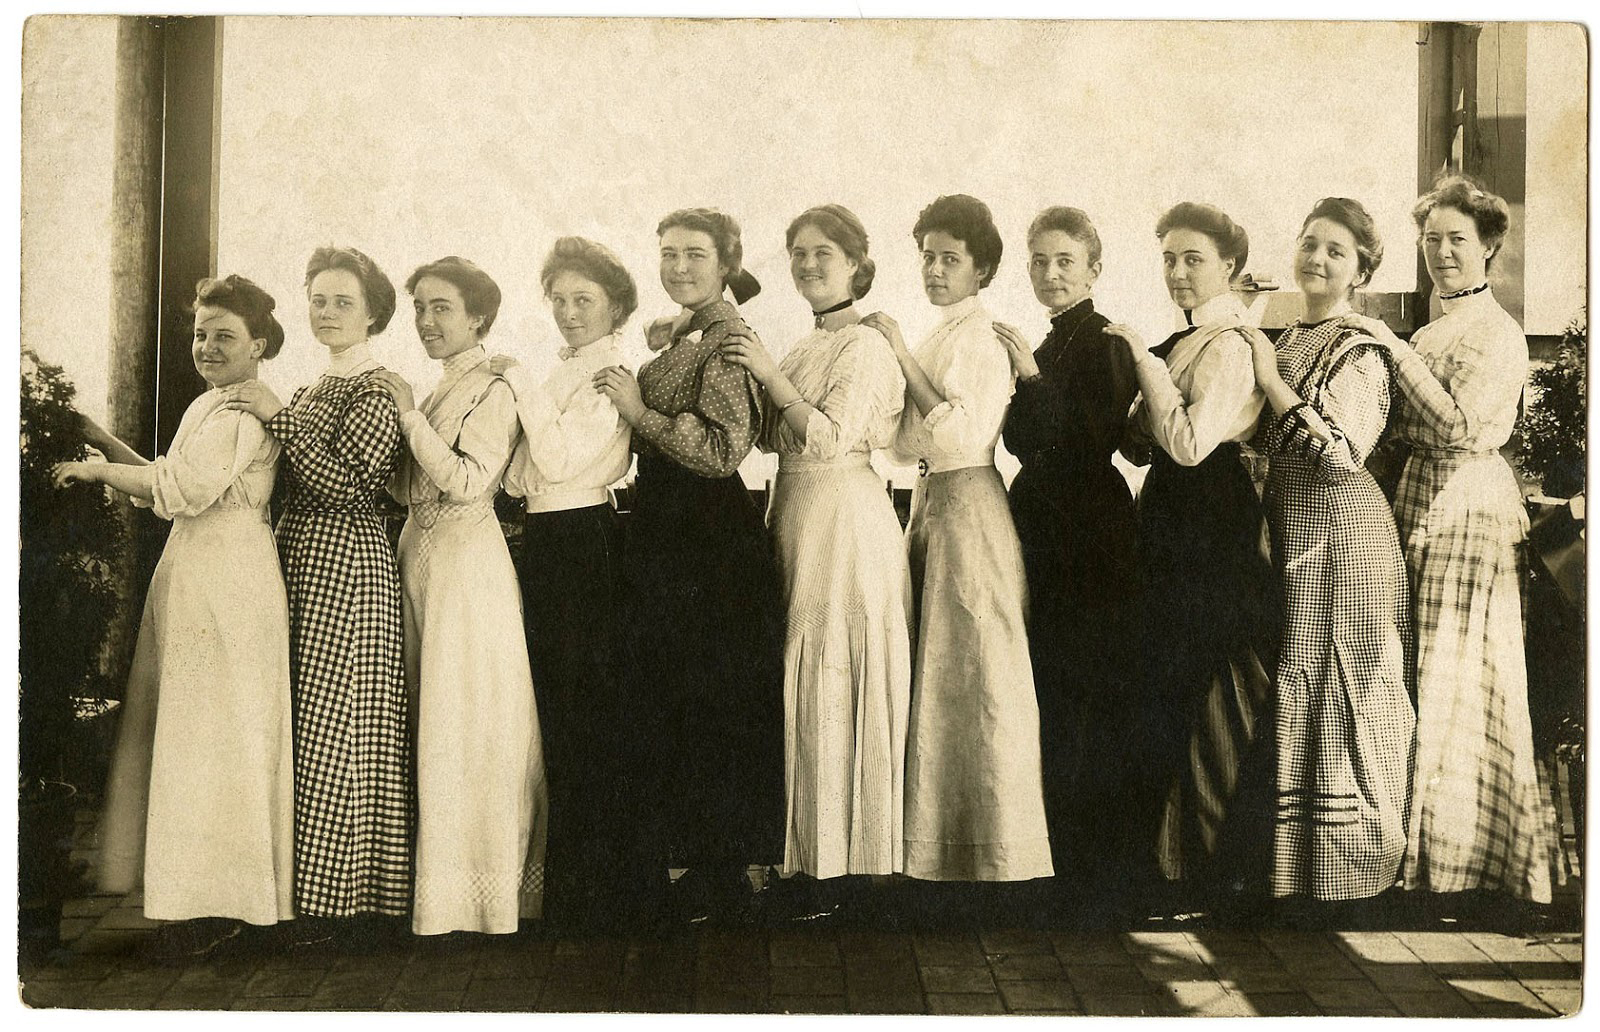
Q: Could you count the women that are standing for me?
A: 11